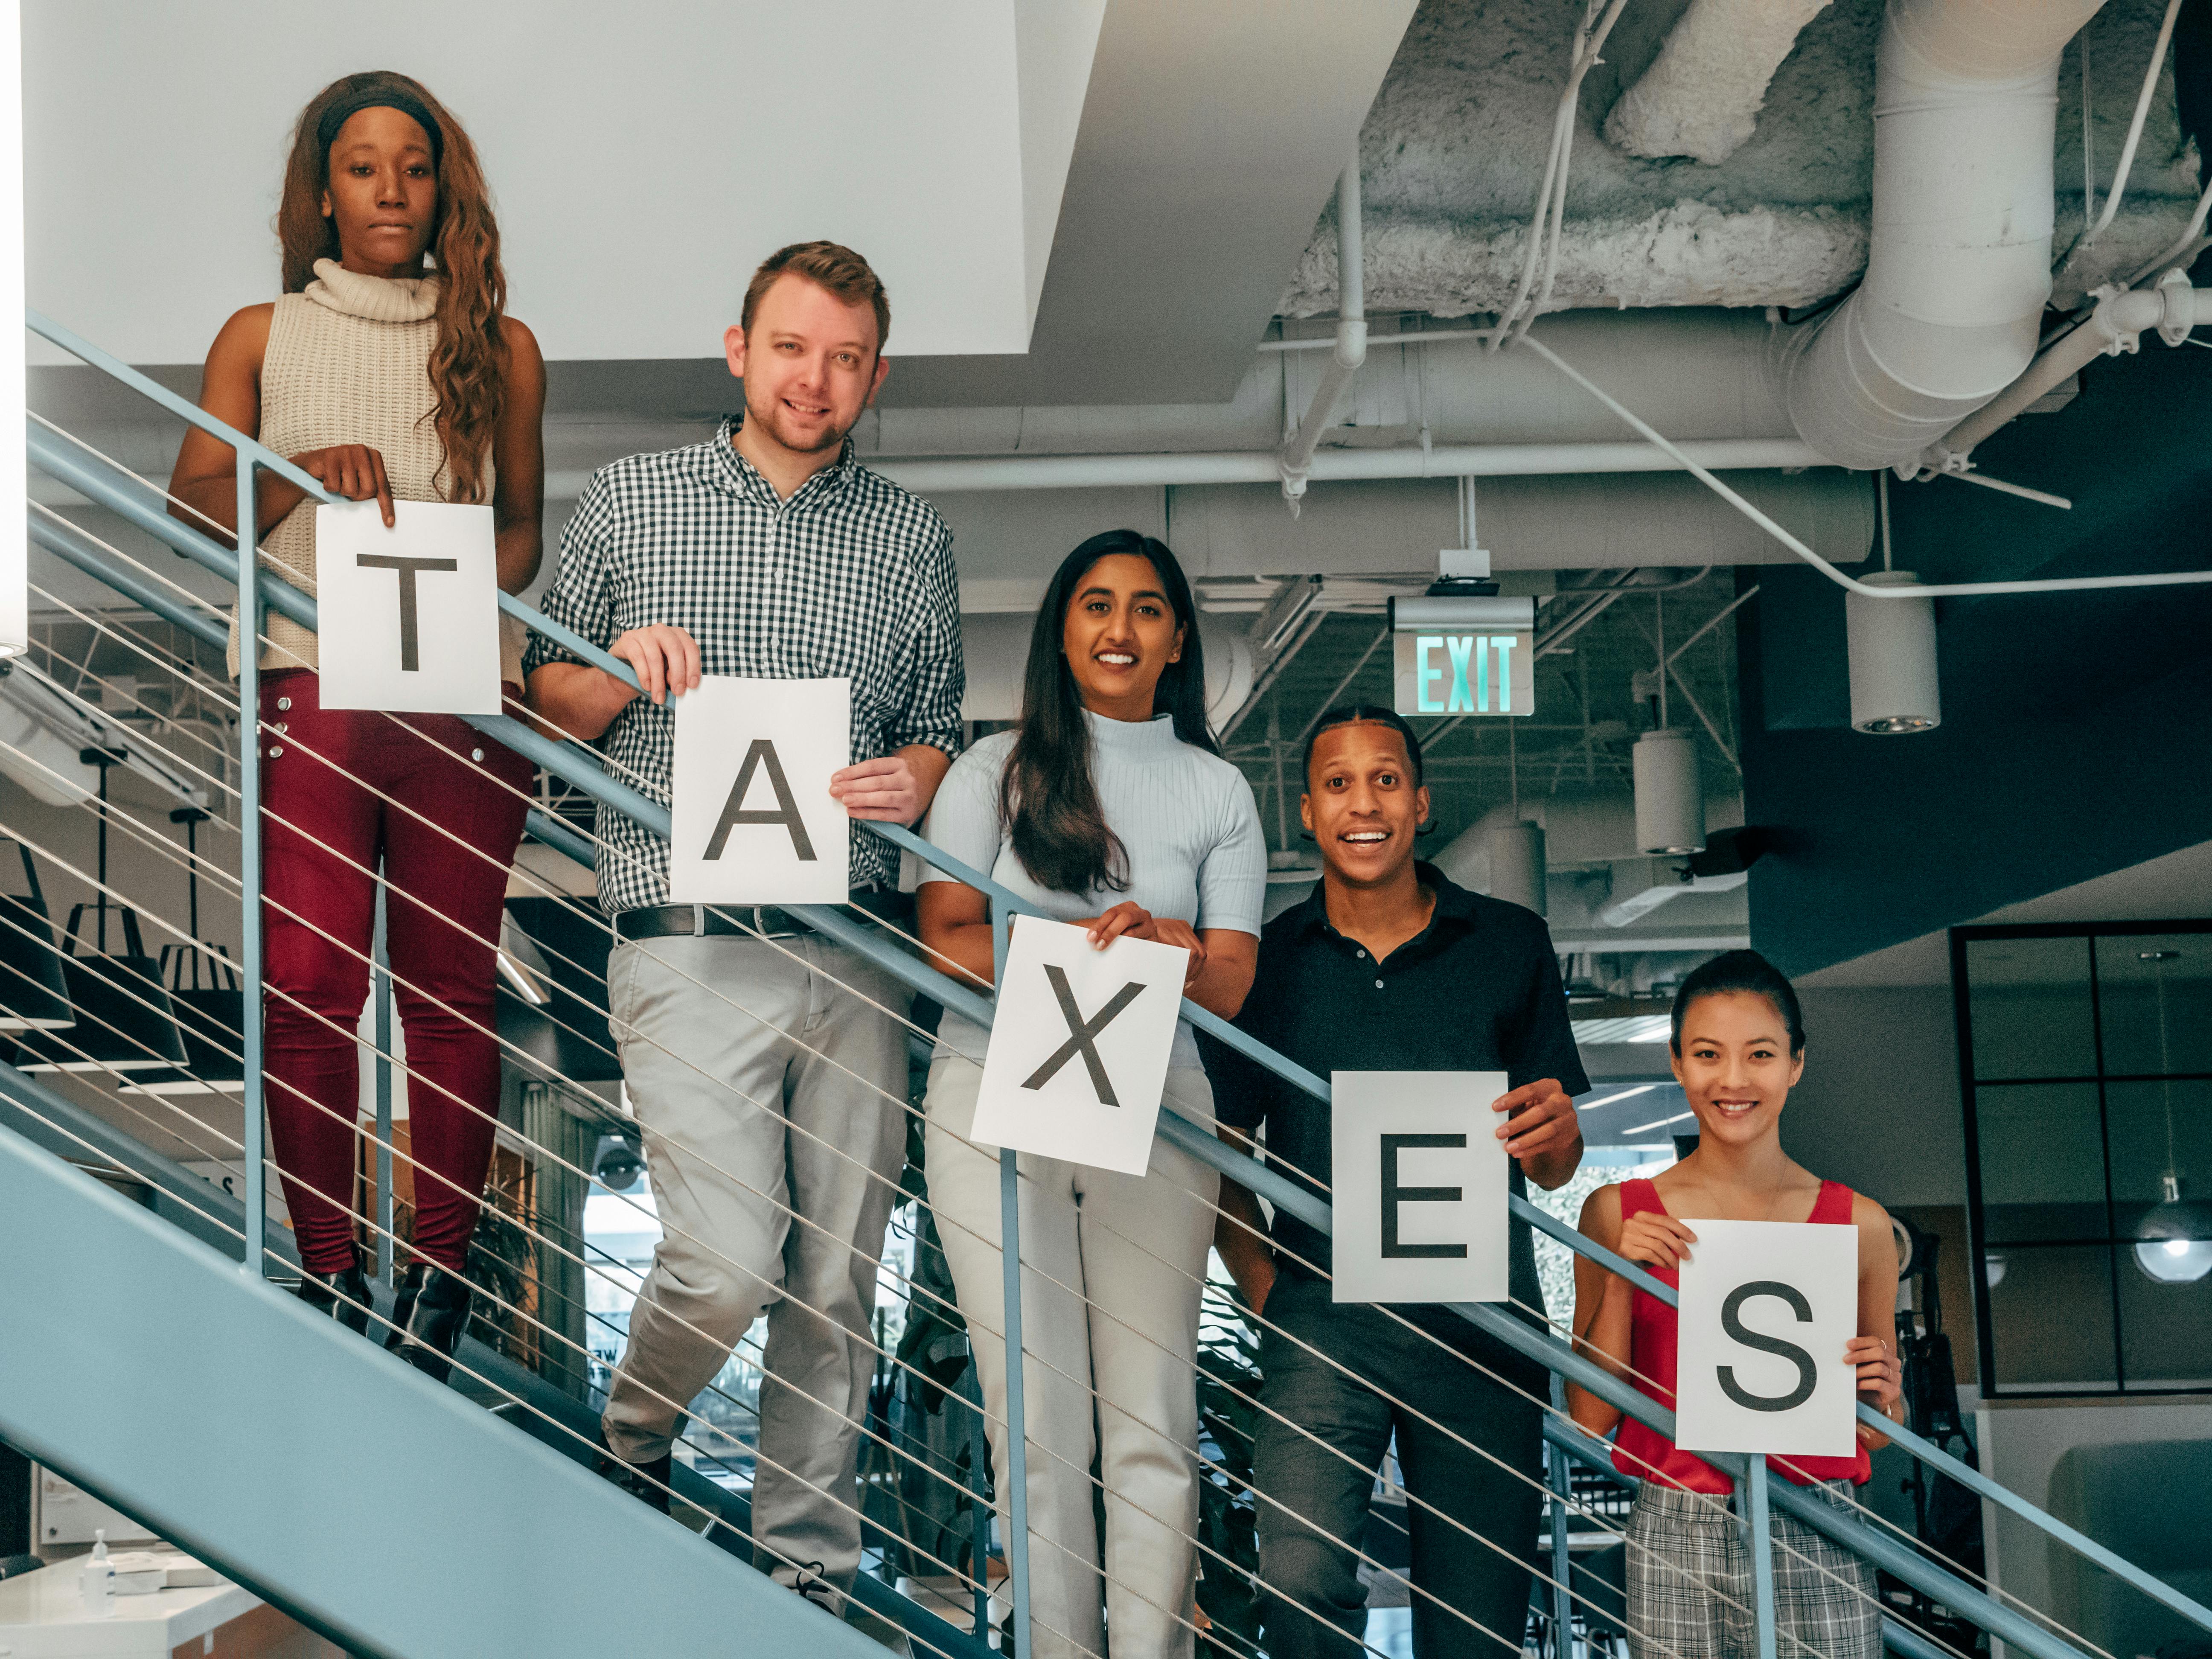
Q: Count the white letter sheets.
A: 5